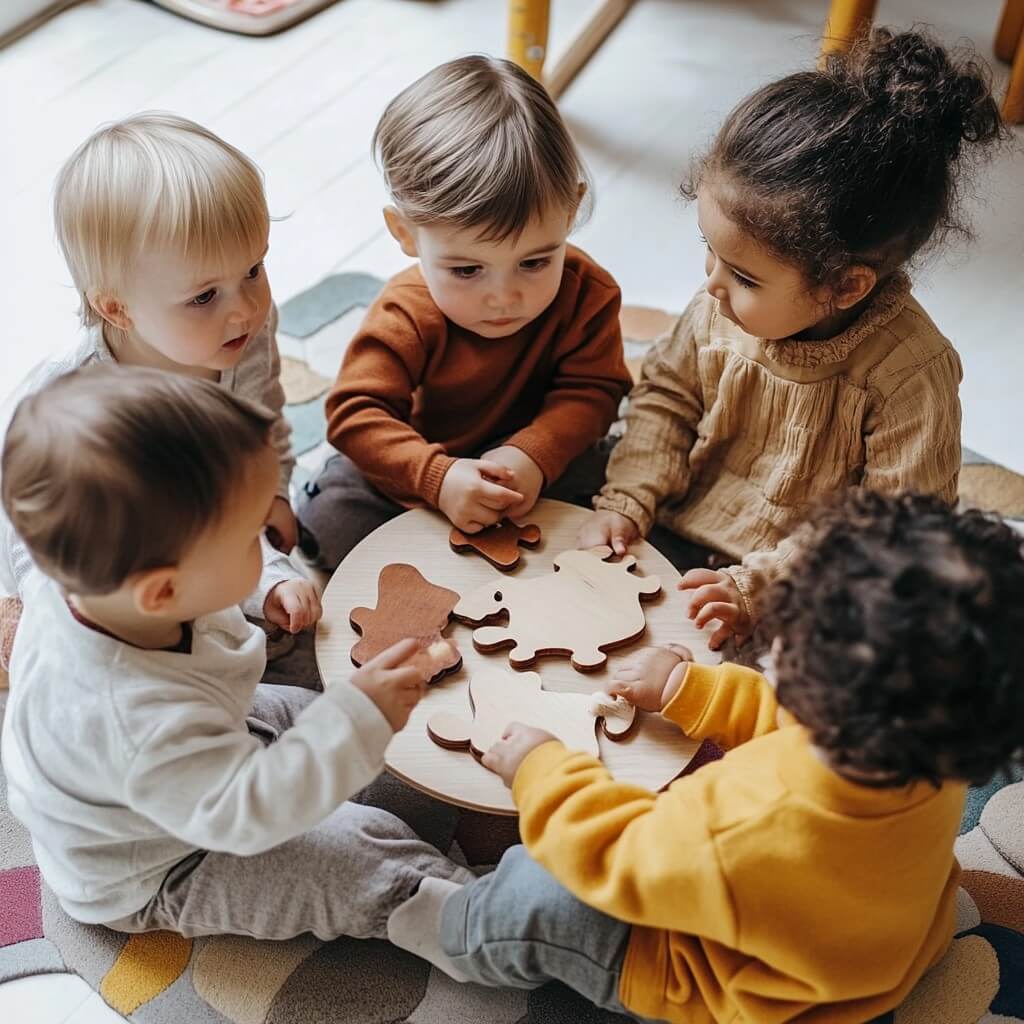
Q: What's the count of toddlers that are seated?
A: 5